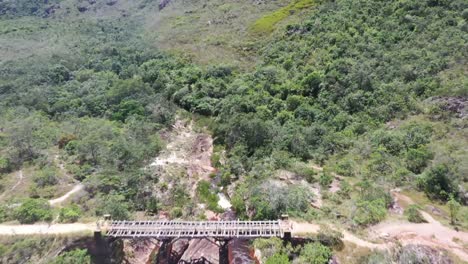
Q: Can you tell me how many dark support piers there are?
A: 2